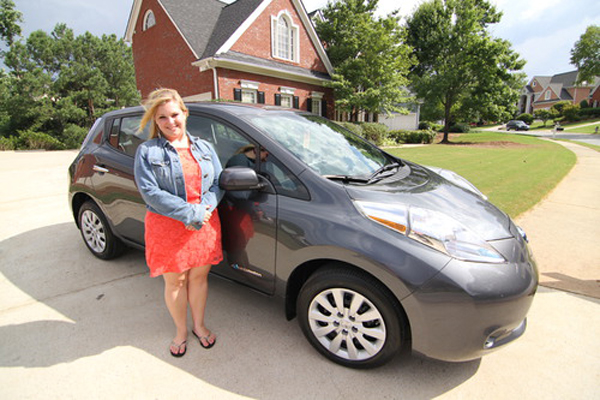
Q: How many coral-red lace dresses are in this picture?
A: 1